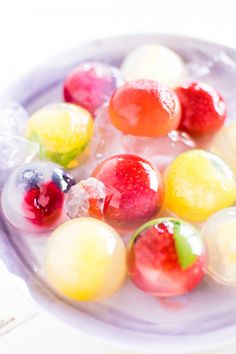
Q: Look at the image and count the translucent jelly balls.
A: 12